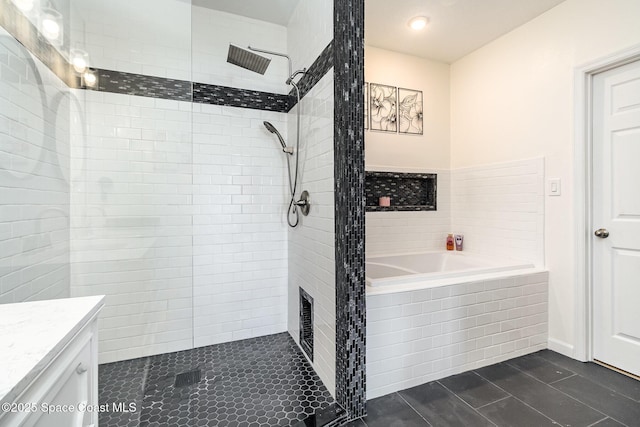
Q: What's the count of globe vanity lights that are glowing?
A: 4